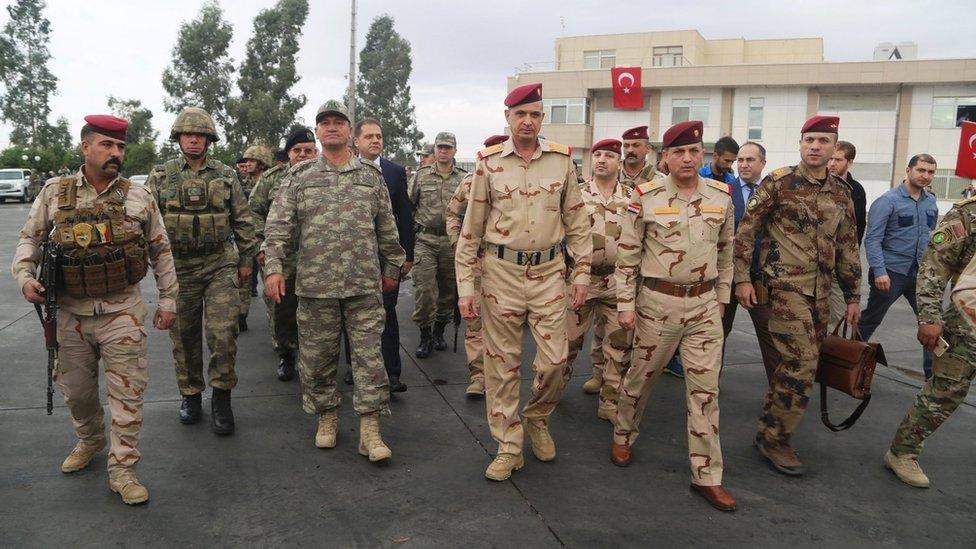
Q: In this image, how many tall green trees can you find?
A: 4